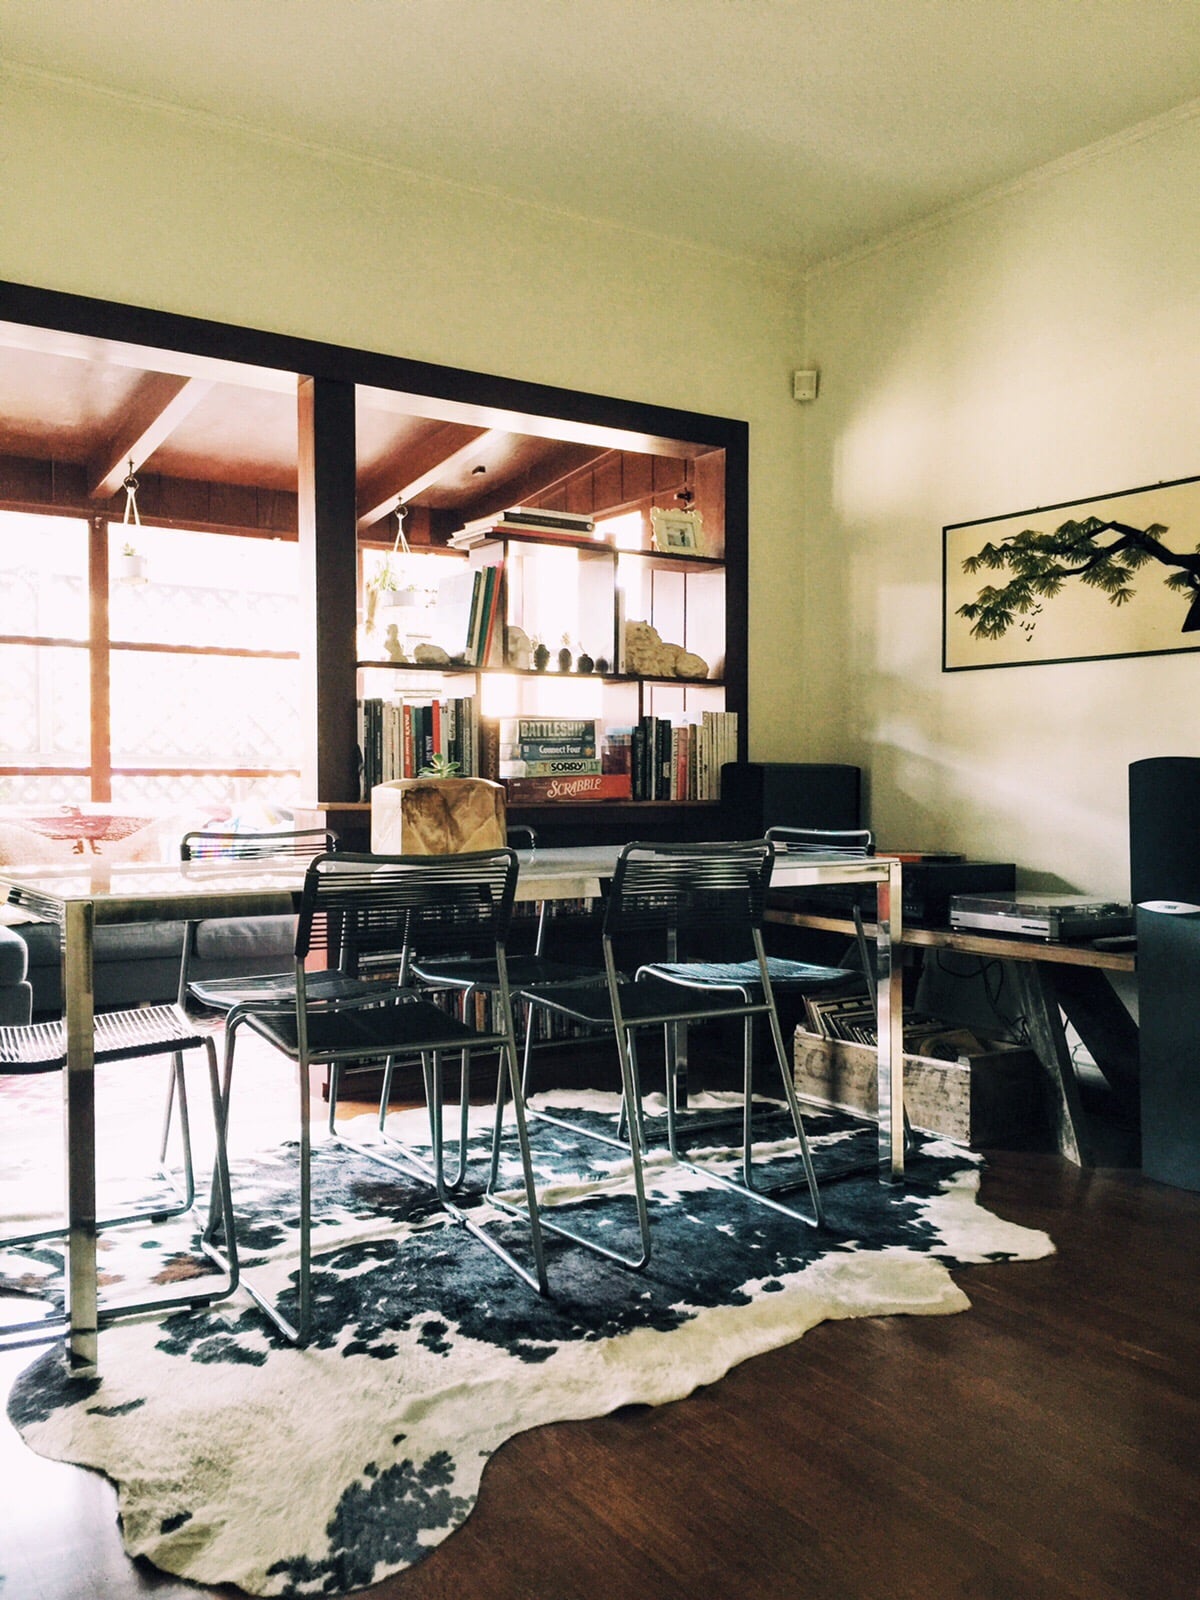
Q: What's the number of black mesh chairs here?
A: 6